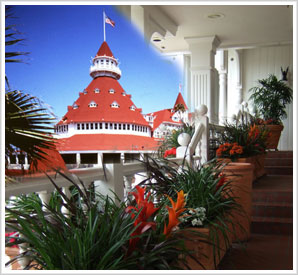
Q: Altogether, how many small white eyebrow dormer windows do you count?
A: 8